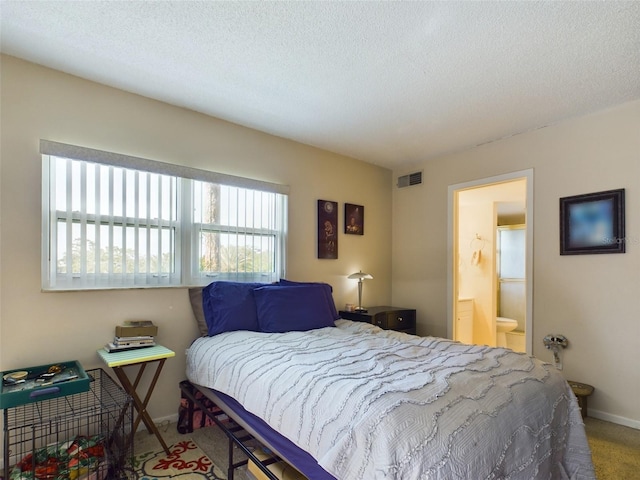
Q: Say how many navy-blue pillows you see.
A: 3